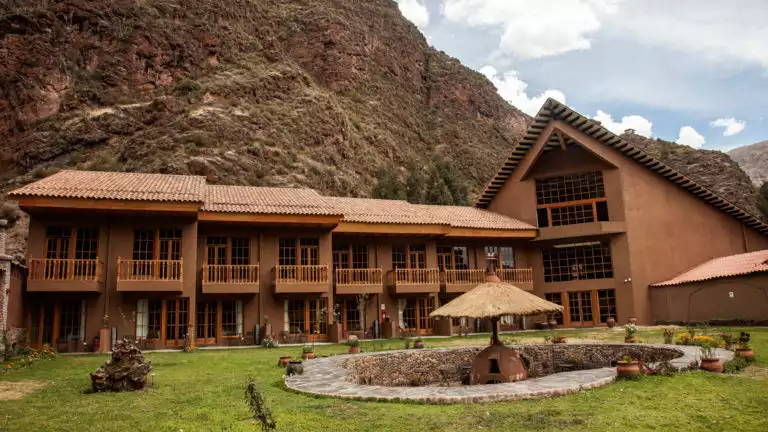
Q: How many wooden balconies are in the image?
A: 8